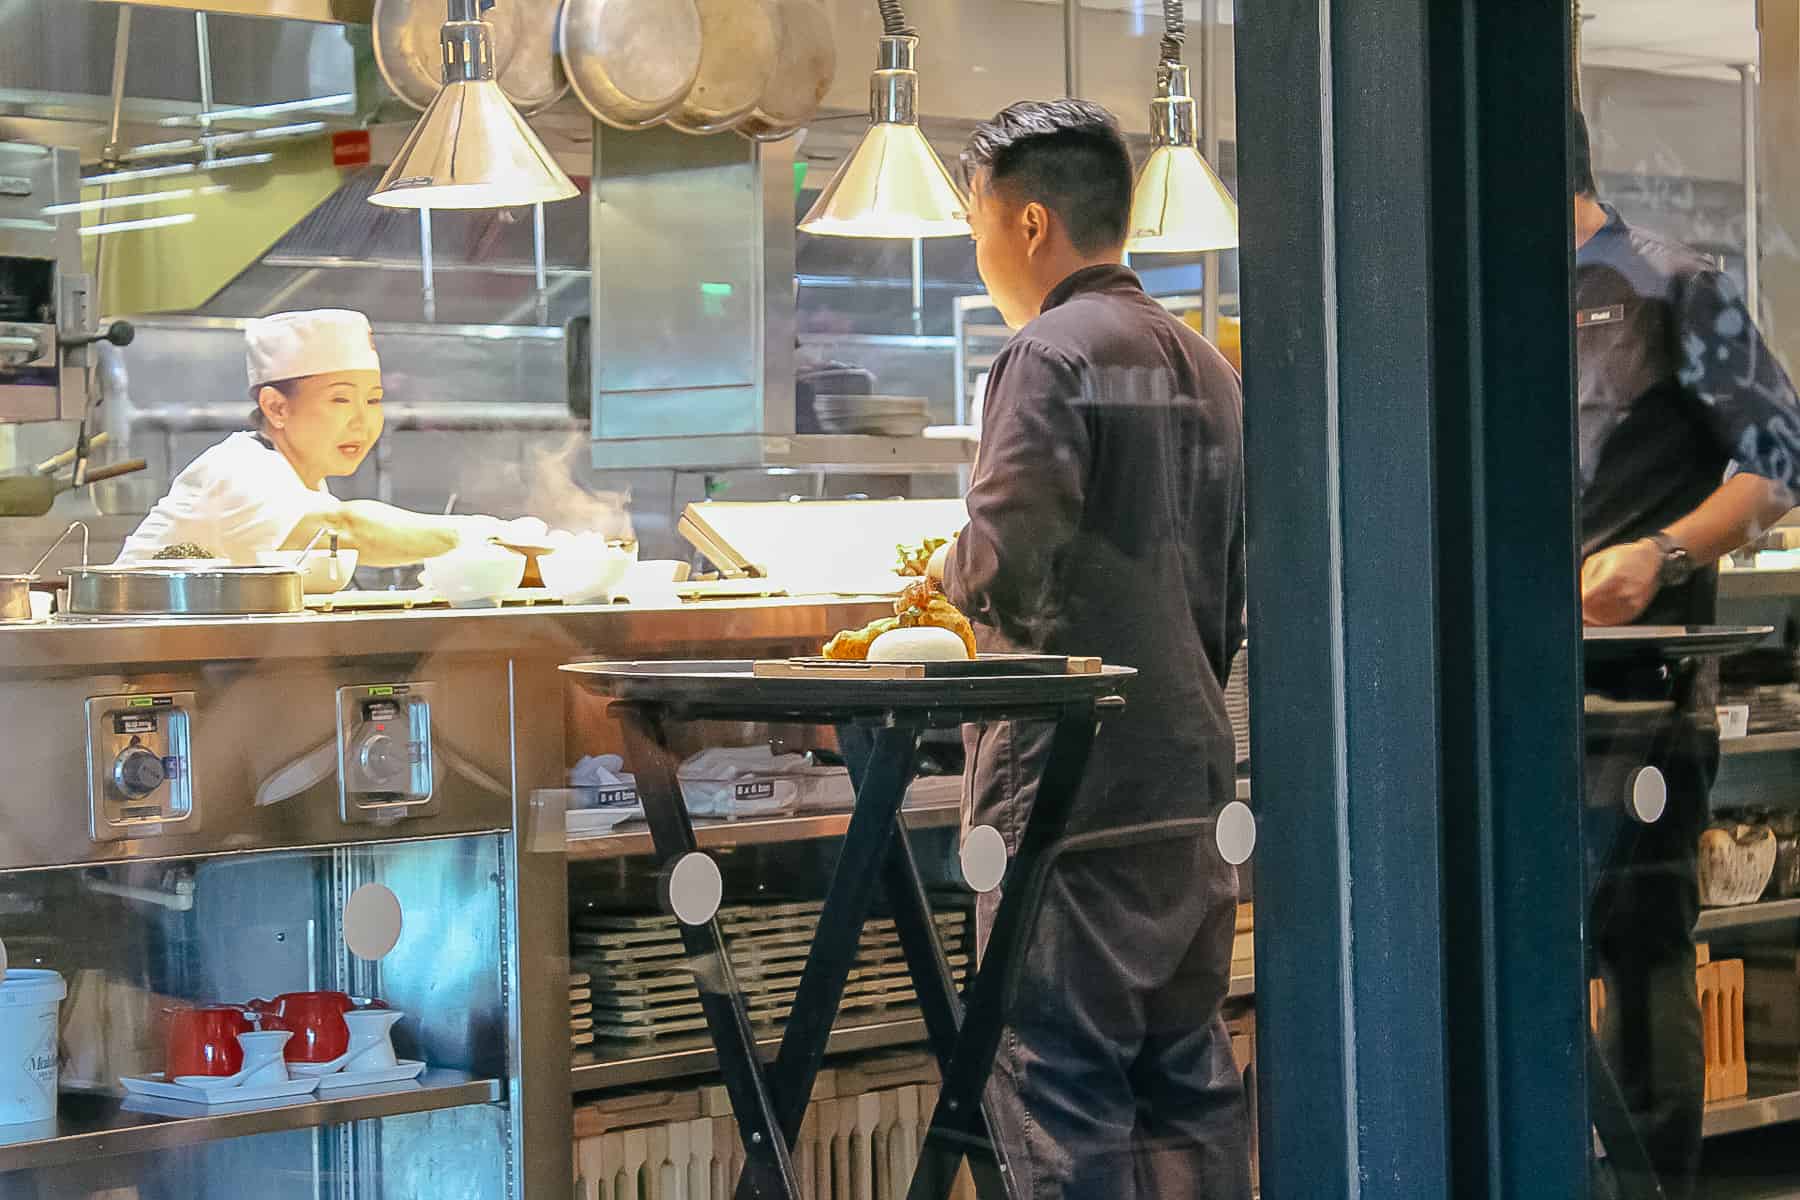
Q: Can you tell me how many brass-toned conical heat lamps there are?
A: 3